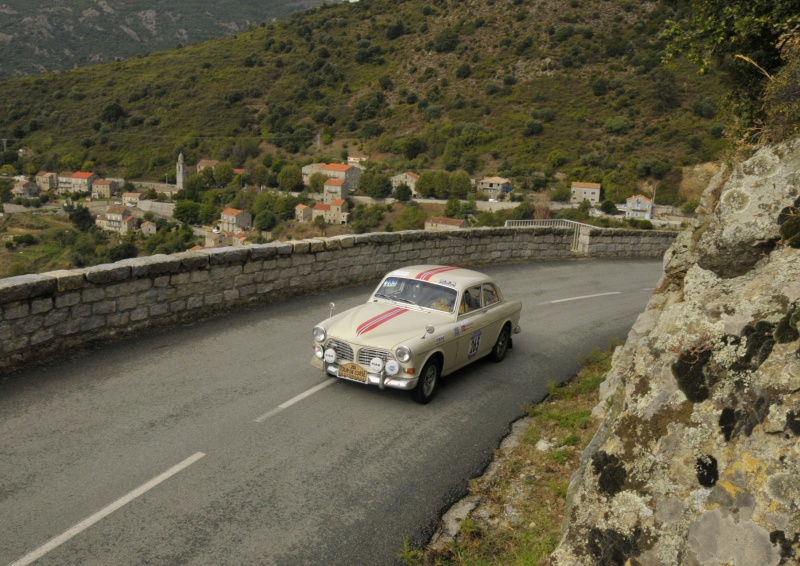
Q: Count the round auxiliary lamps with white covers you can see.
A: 3